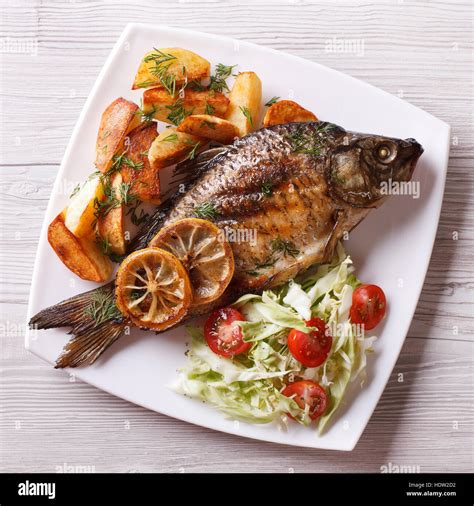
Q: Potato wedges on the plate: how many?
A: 11